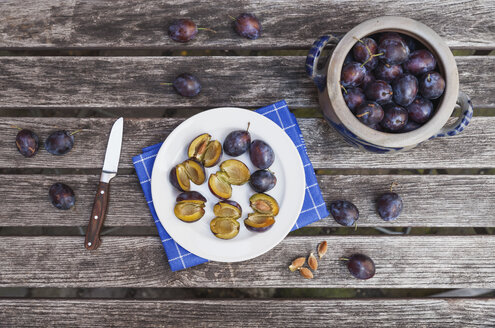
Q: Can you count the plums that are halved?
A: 6